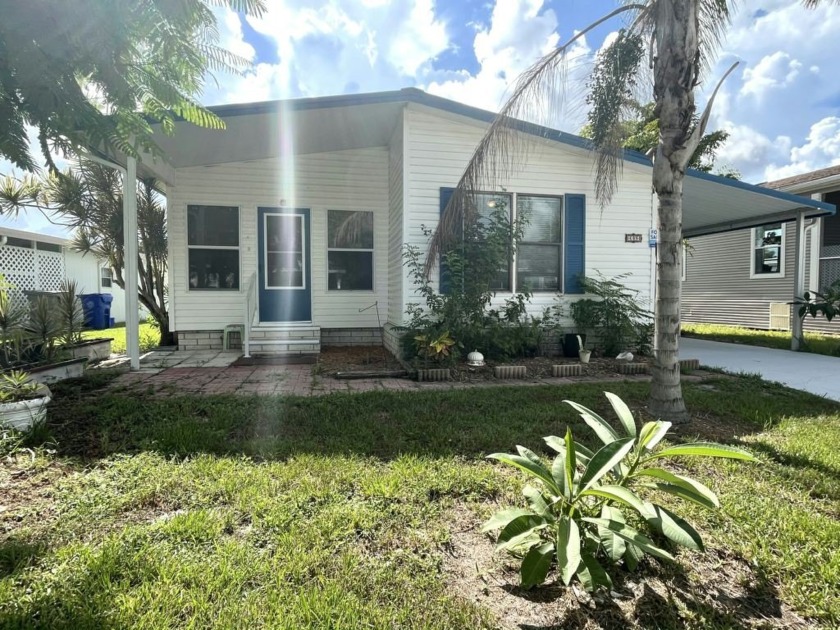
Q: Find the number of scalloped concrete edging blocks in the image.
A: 5